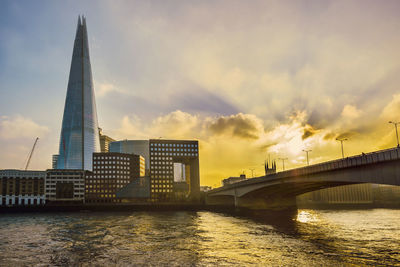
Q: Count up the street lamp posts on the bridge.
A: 5